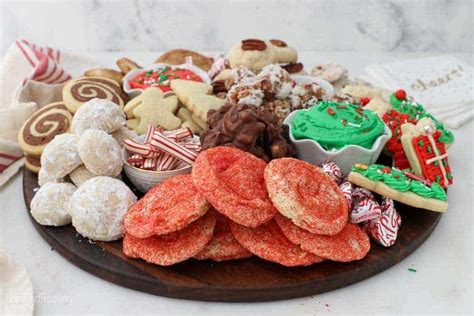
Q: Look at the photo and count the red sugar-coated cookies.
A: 7